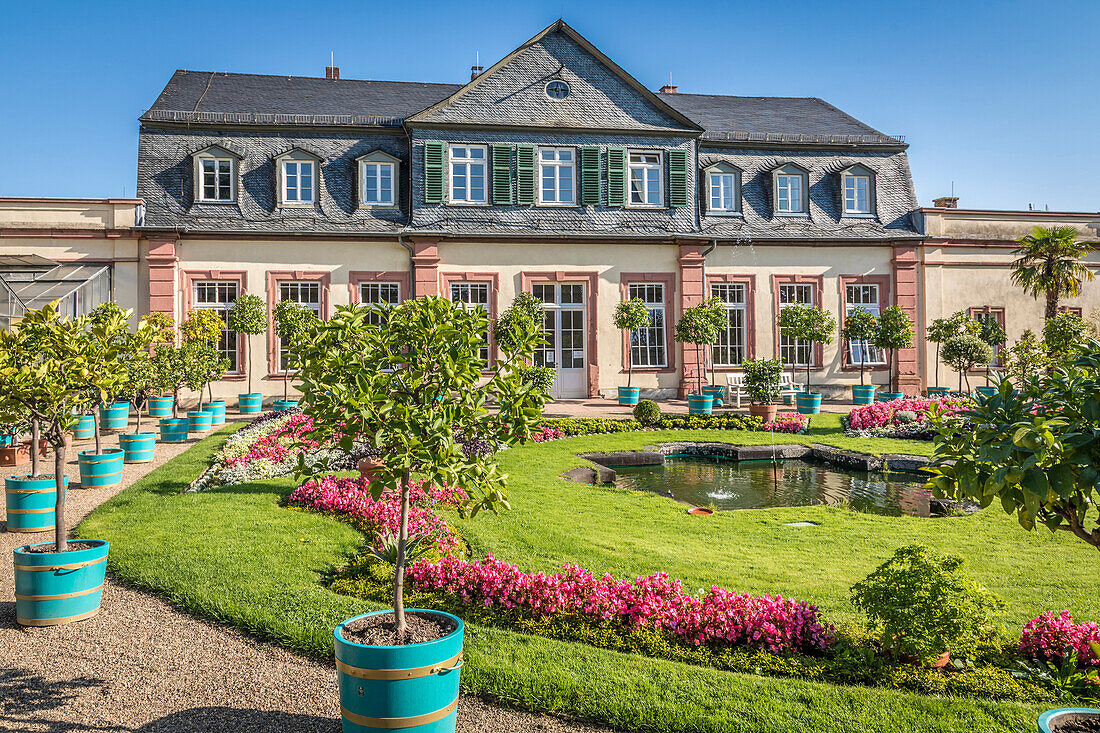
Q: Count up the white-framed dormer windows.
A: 6